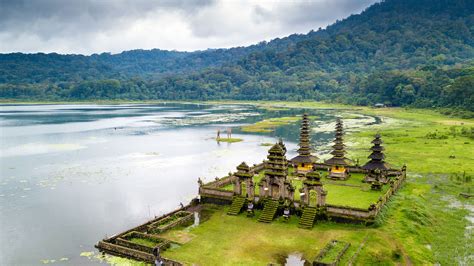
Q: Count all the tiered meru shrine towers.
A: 3